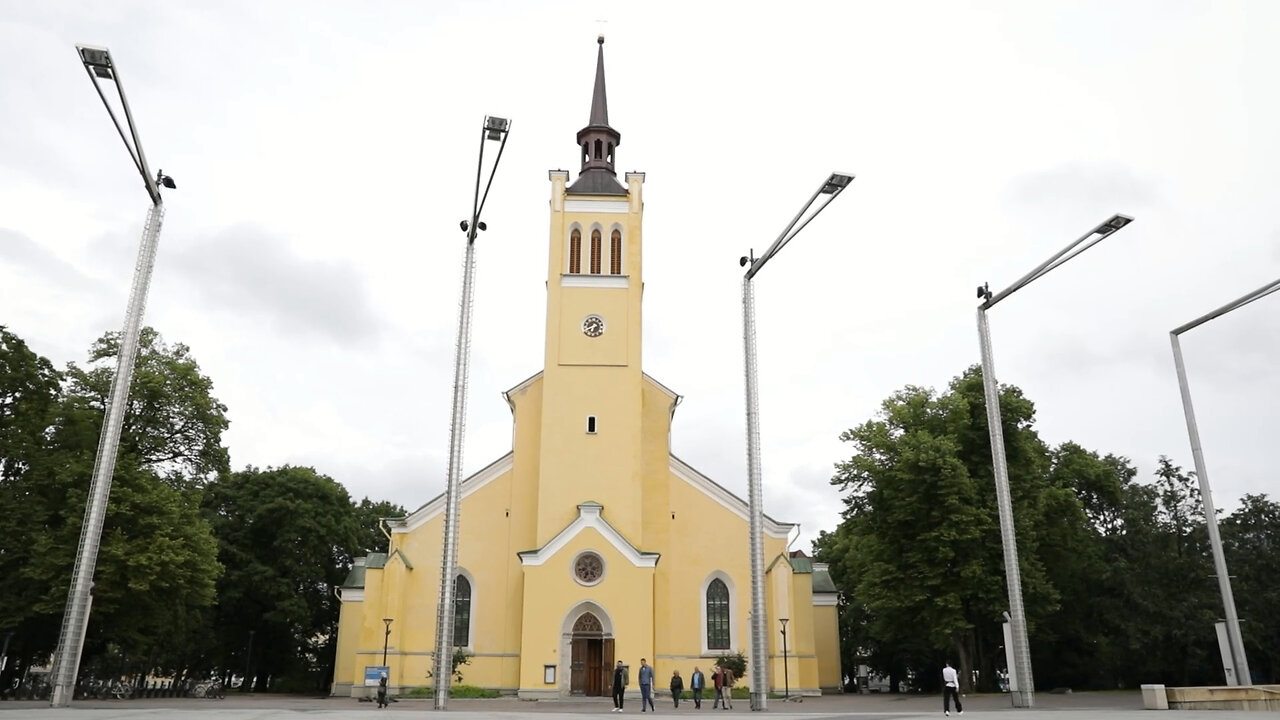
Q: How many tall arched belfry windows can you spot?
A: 3